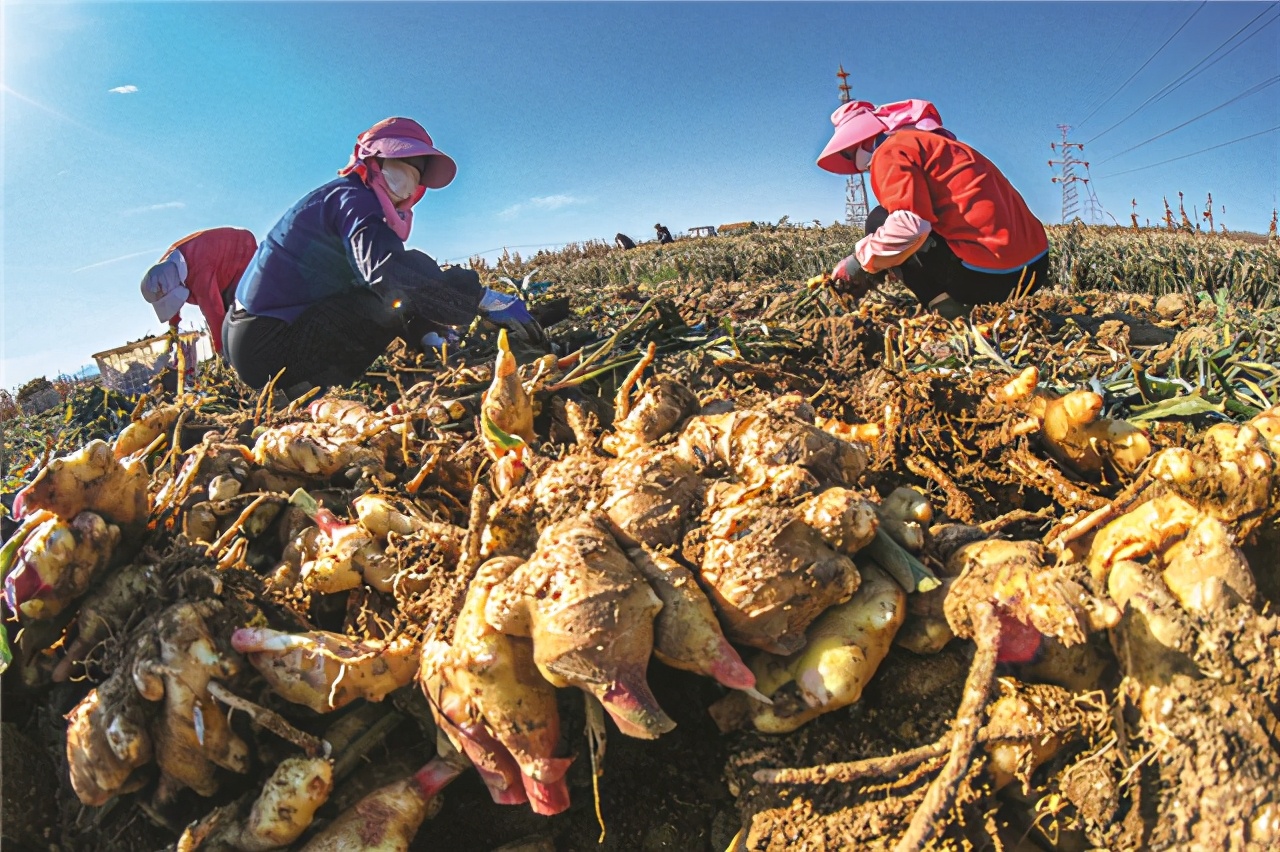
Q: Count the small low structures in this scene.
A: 2